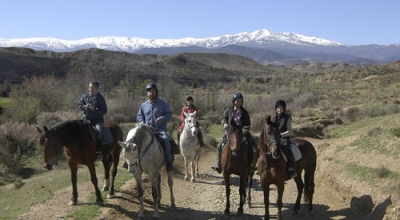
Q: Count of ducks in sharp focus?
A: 0